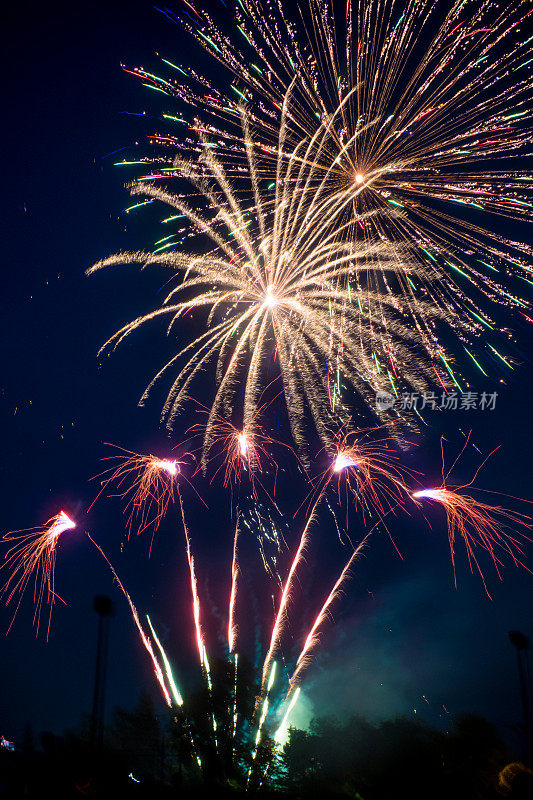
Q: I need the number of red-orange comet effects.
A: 5